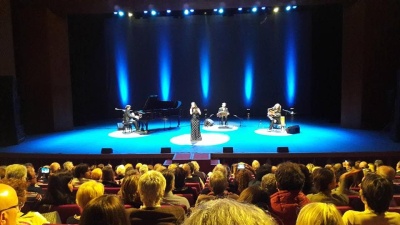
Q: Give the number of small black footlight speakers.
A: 4